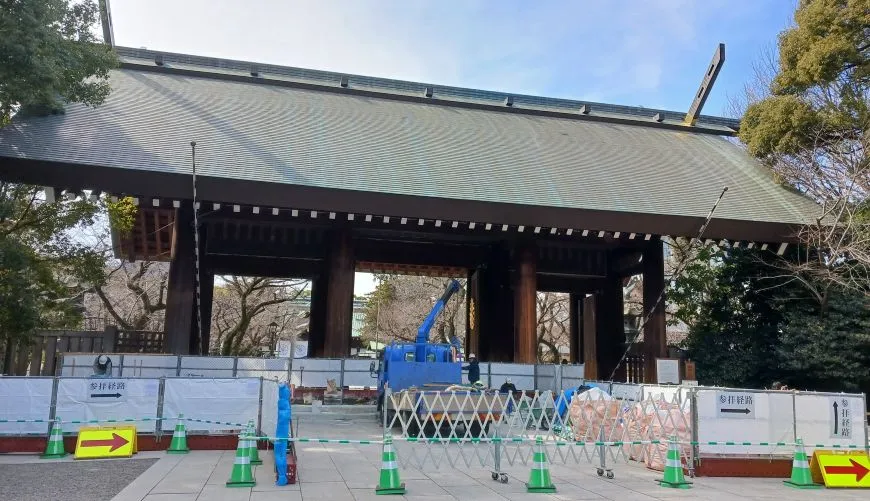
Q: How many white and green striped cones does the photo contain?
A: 8